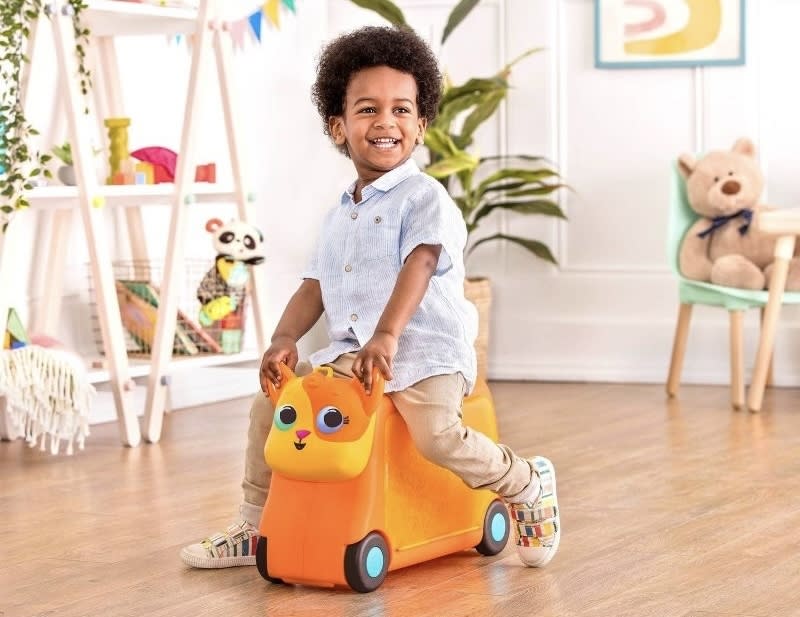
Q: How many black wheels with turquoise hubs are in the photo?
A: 2